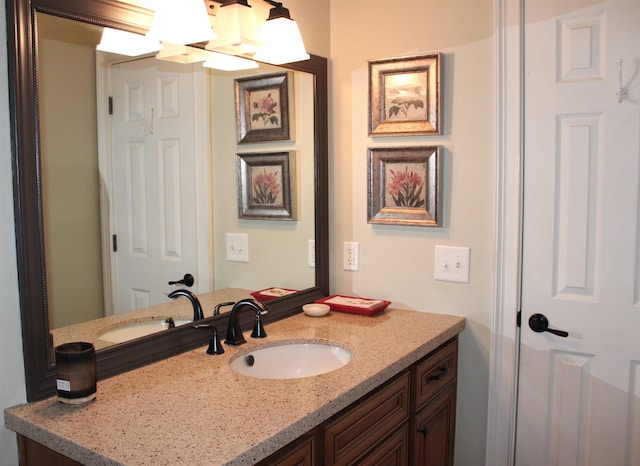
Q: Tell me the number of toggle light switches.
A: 2